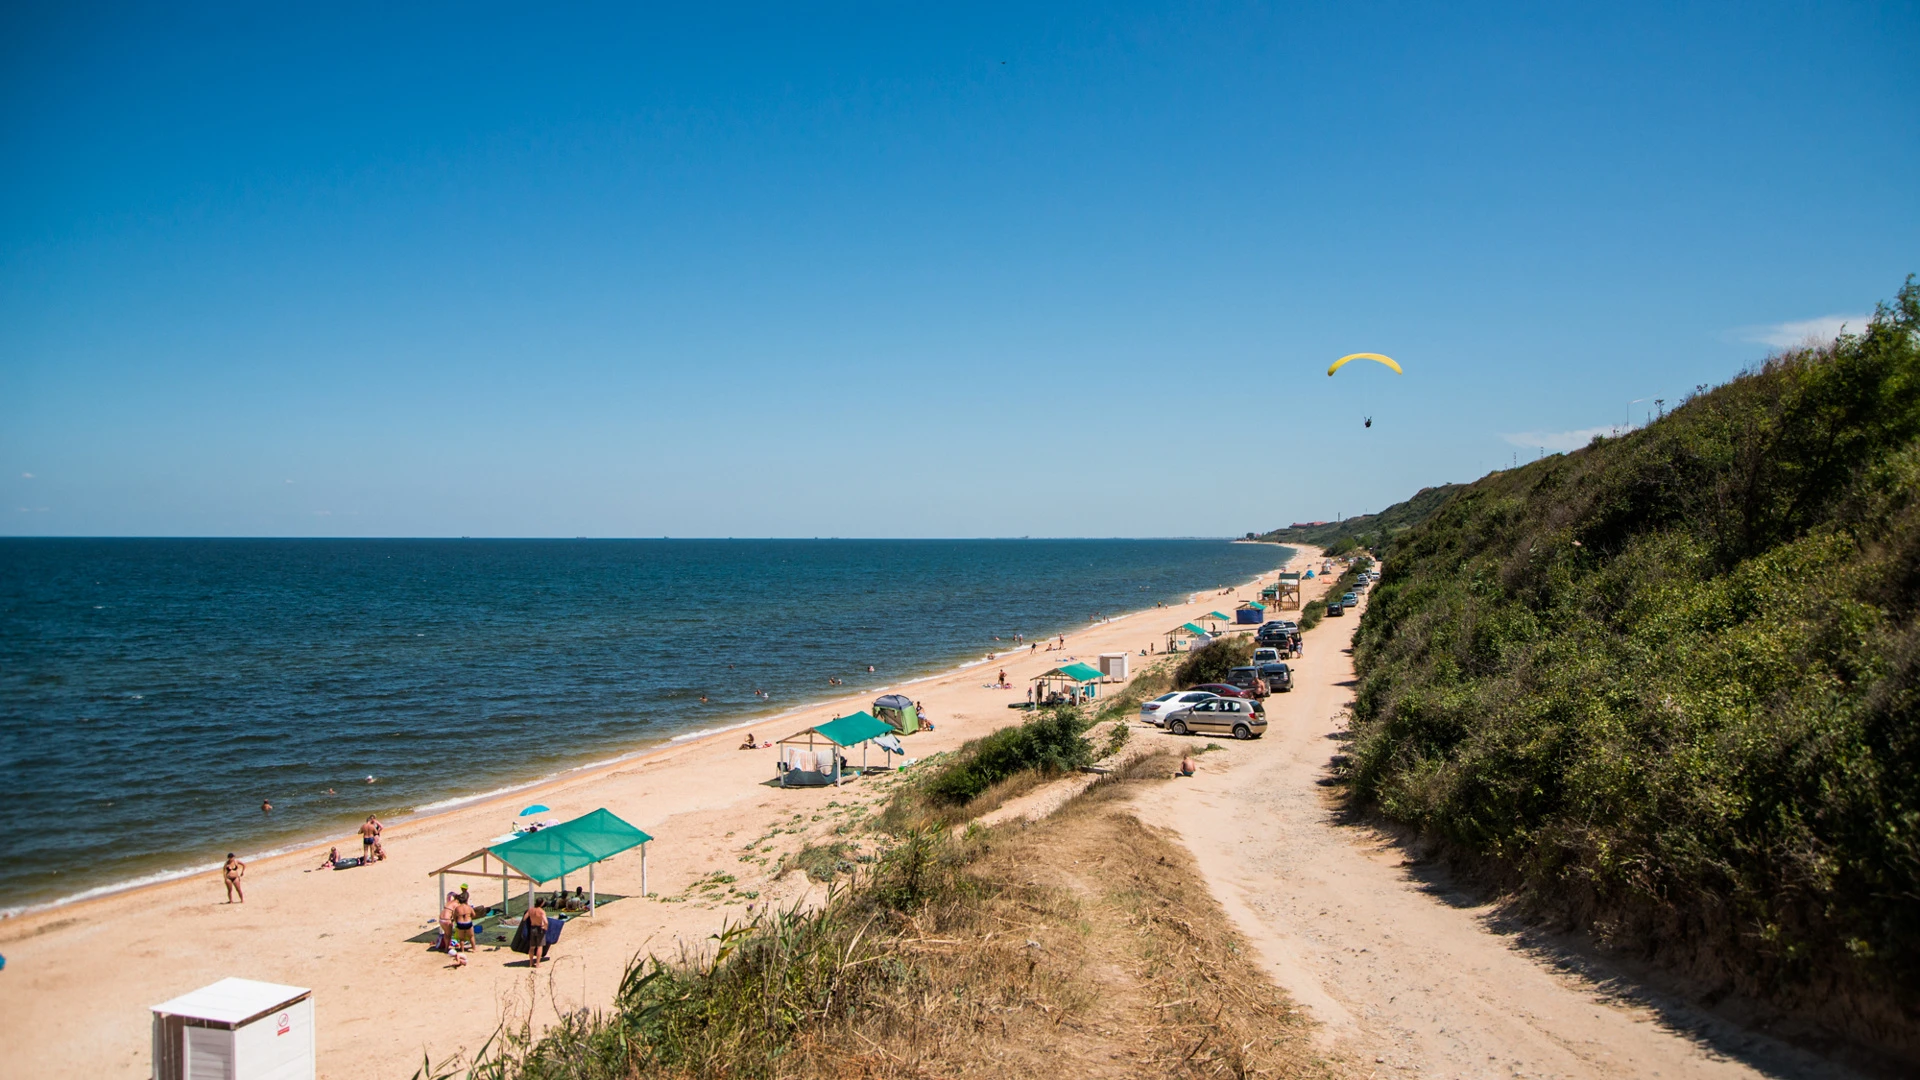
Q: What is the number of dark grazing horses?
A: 0